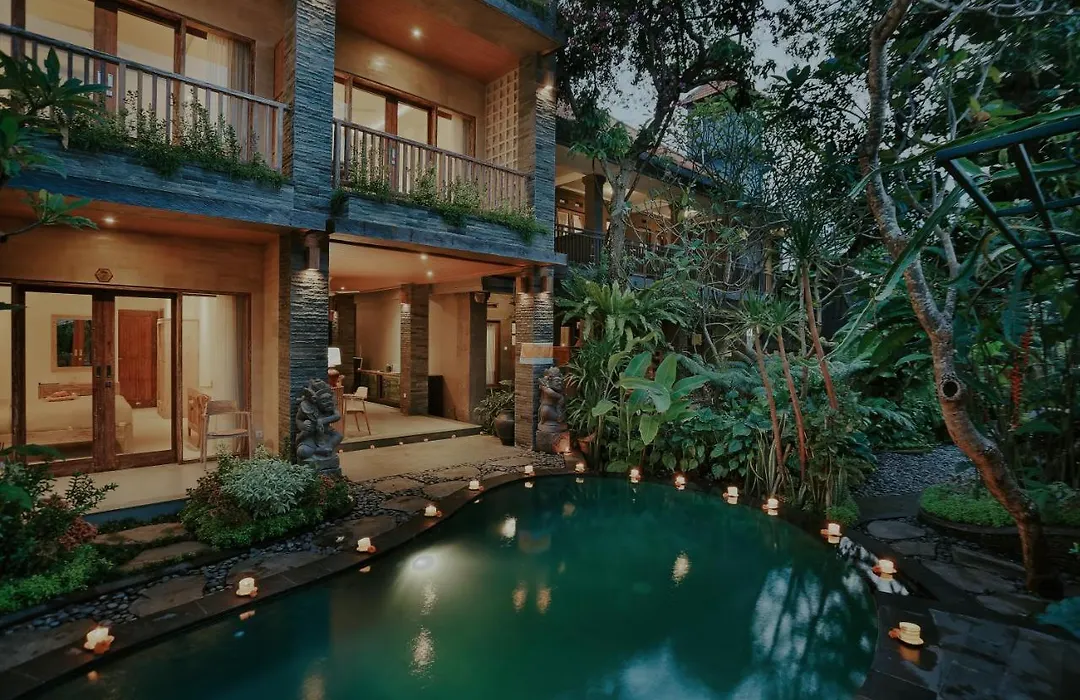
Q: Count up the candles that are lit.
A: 14